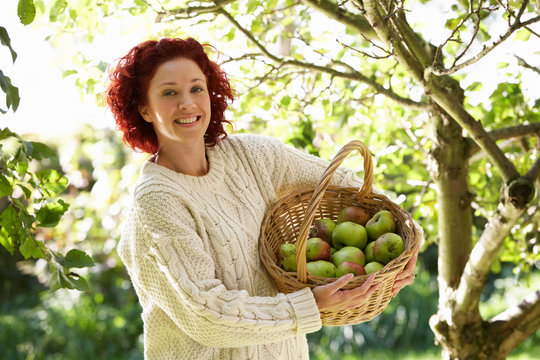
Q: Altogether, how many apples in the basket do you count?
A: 12